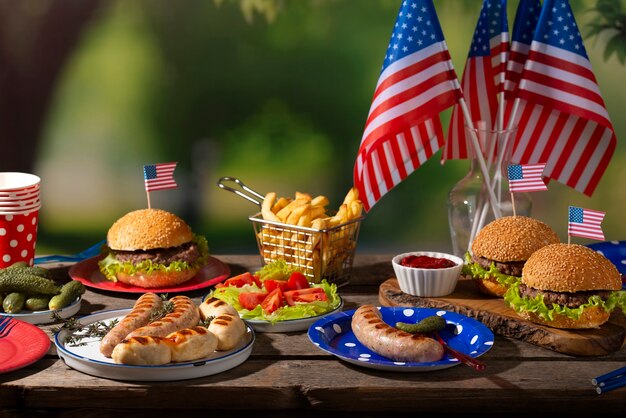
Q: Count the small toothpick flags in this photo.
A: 3